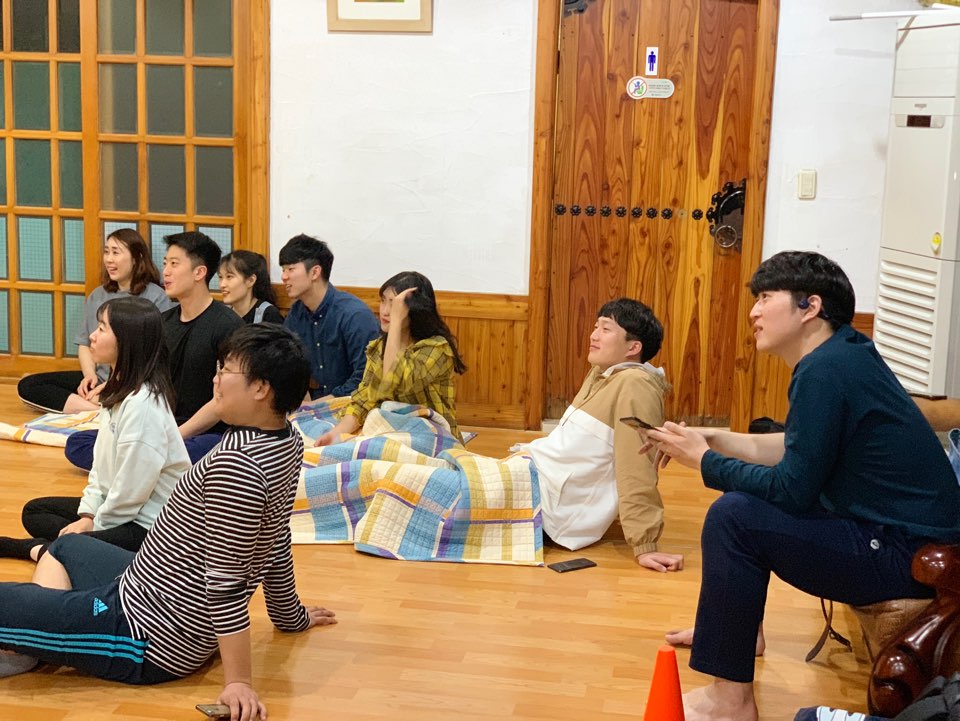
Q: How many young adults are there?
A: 9